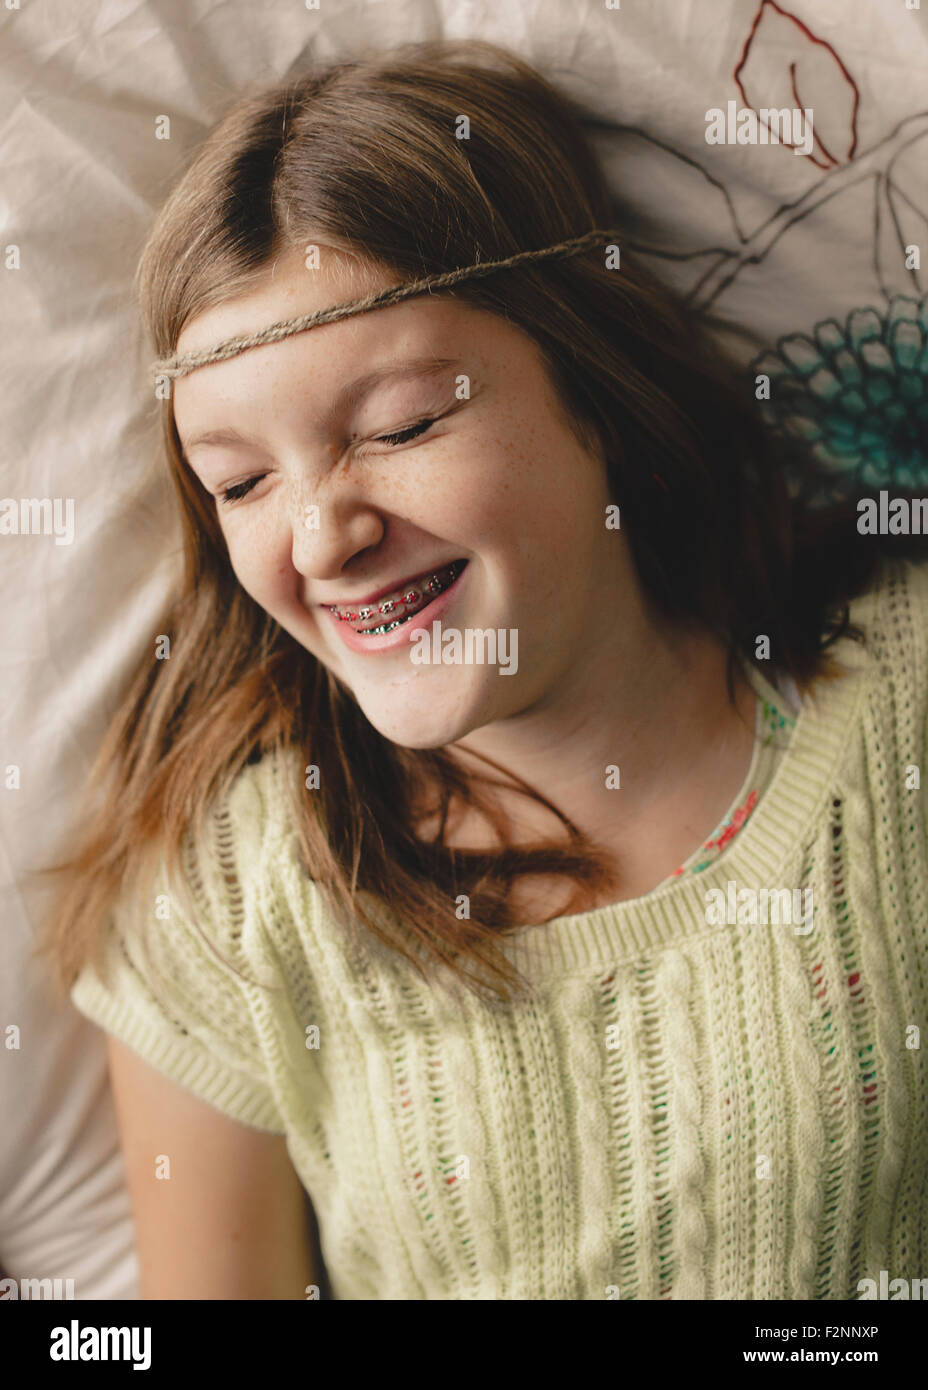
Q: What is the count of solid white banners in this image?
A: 0